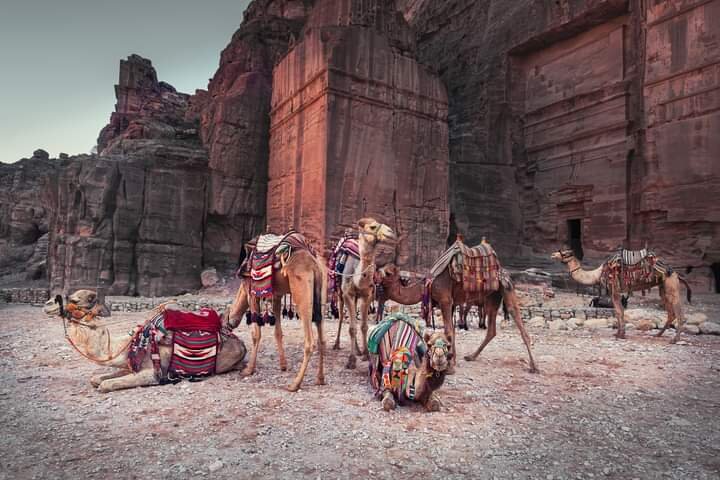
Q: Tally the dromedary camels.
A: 6